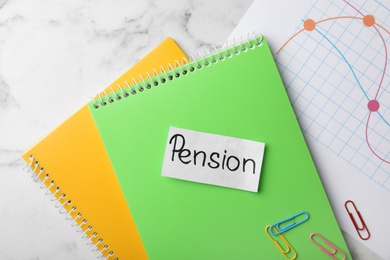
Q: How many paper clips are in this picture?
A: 4